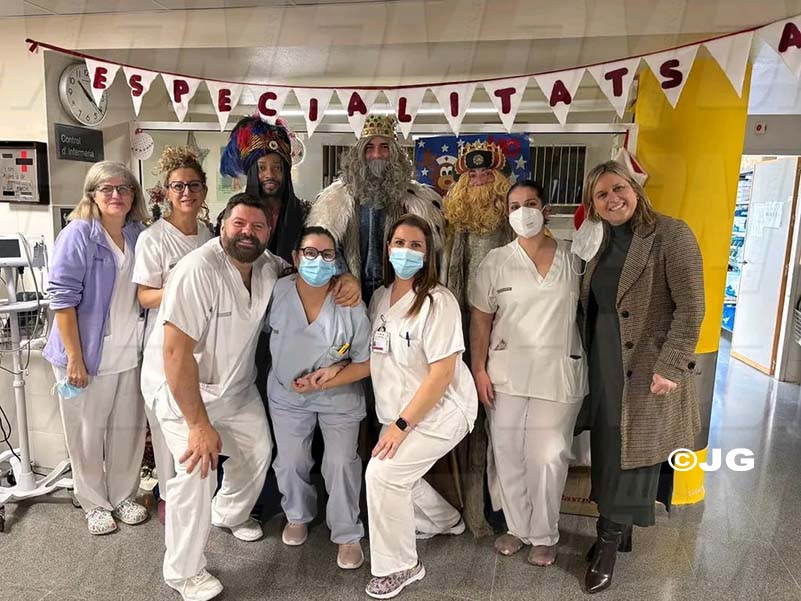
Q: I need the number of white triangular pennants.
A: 15